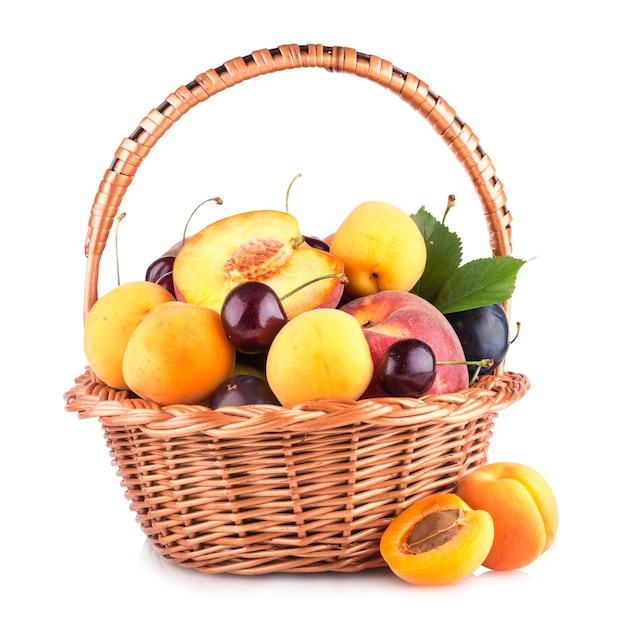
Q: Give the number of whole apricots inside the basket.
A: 4